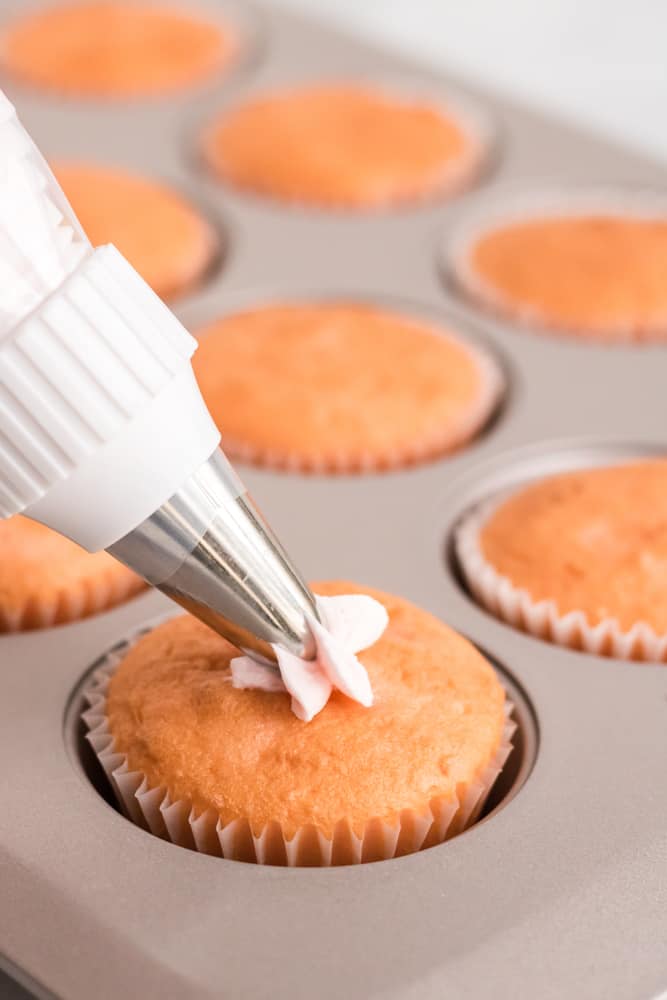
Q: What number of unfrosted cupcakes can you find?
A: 7